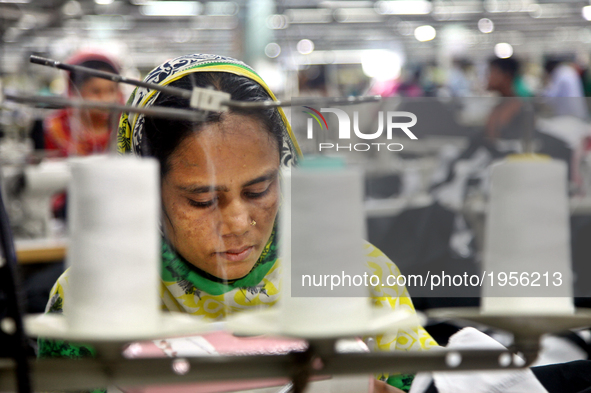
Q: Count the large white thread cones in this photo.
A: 3